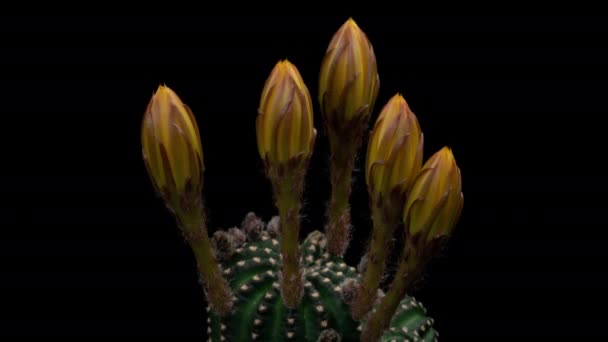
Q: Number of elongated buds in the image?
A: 5